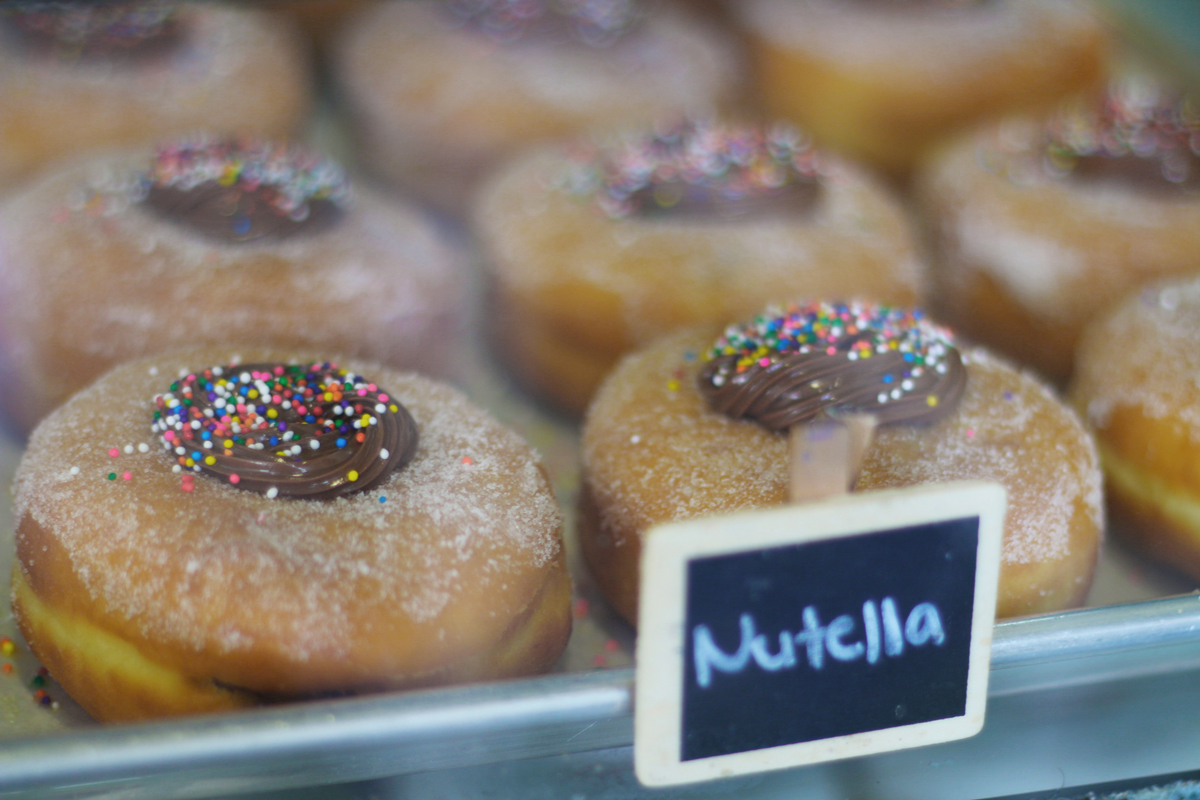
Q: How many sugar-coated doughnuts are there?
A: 9